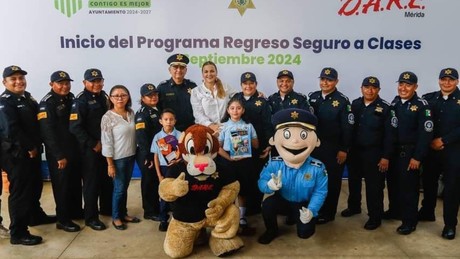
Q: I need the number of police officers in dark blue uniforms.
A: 11